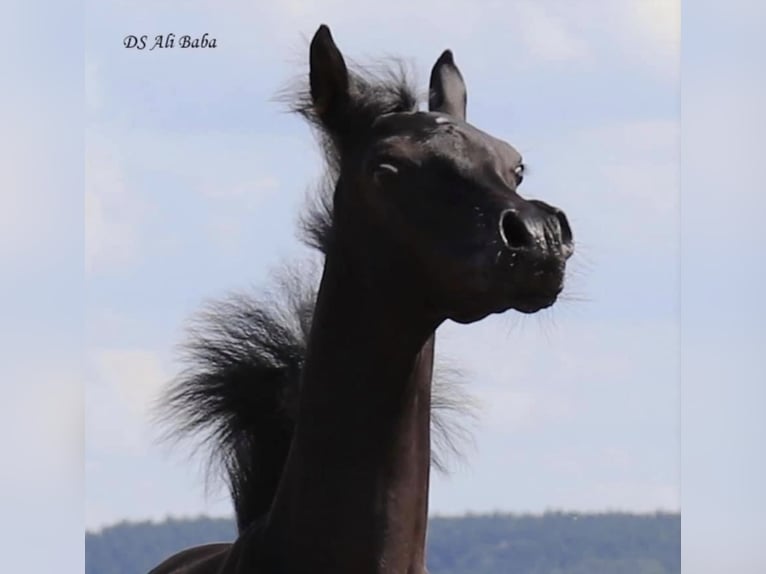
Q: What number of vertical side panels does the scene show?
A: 2